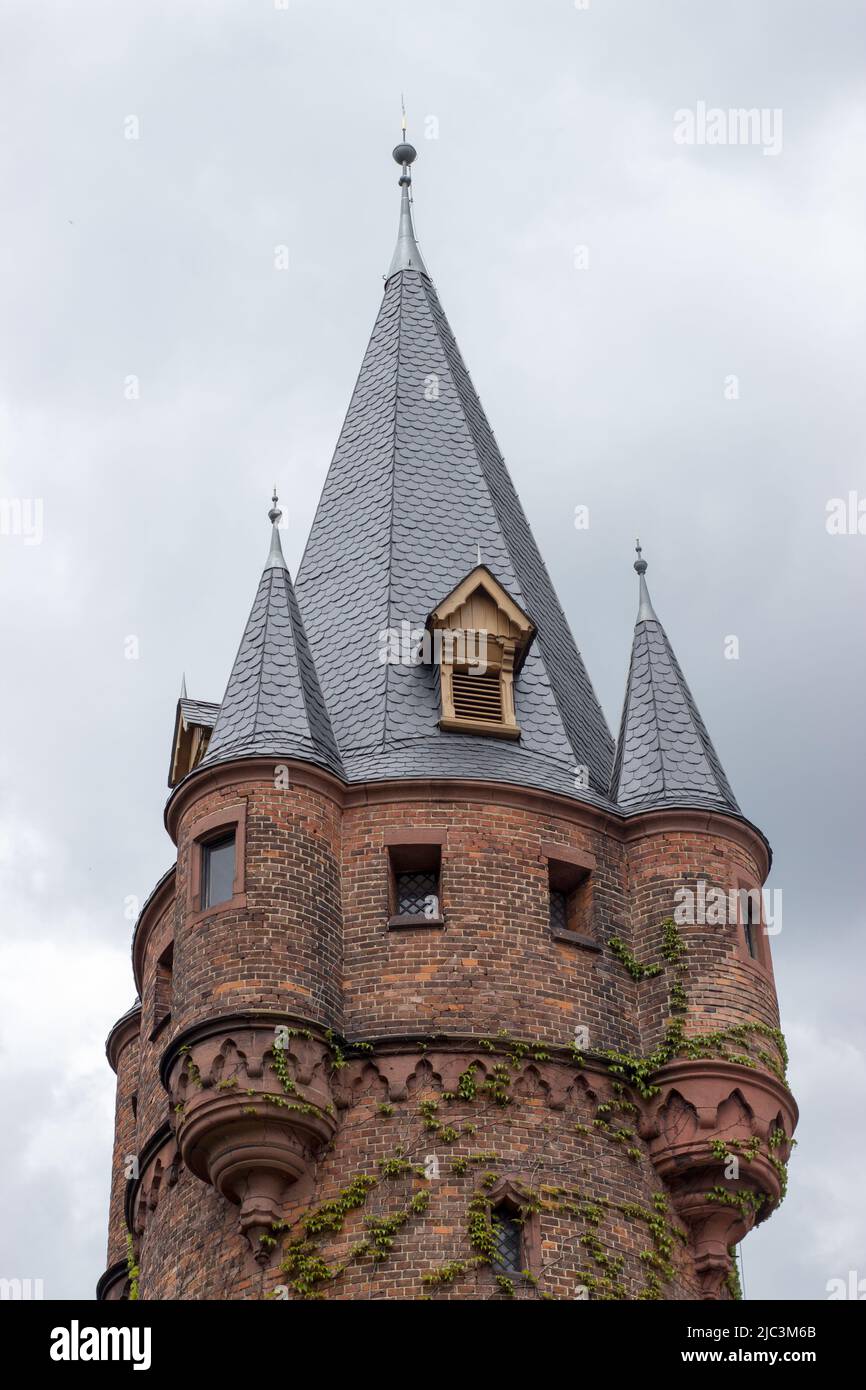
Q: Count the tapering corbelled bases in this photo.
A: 2